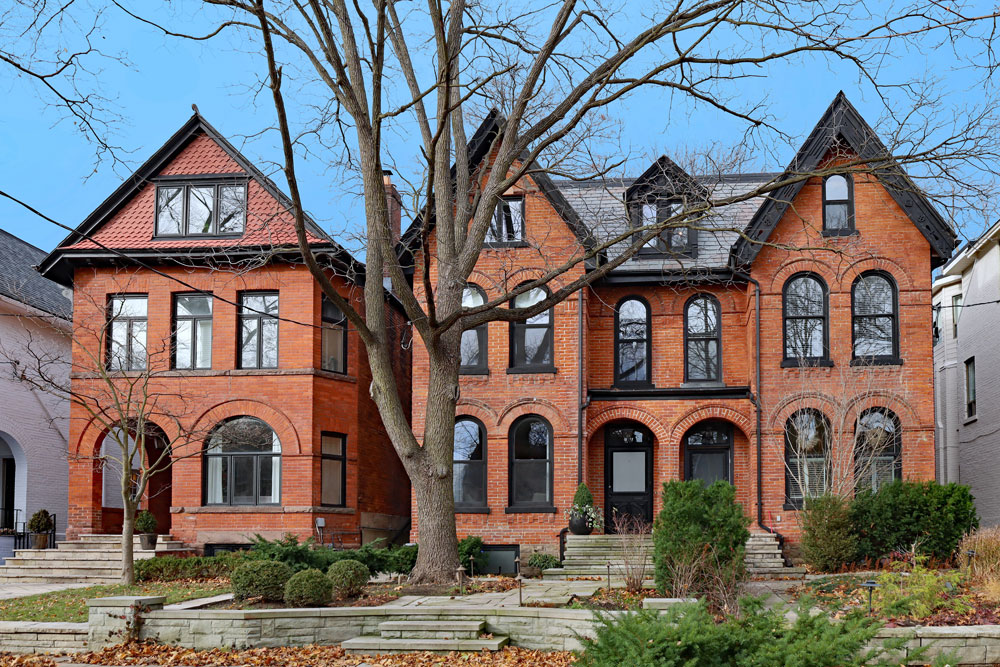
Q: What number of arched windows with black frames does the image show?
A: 12